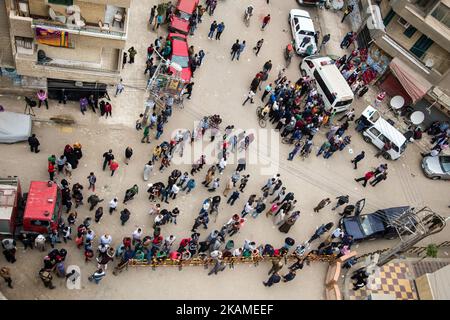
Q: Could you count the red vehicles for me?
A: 3